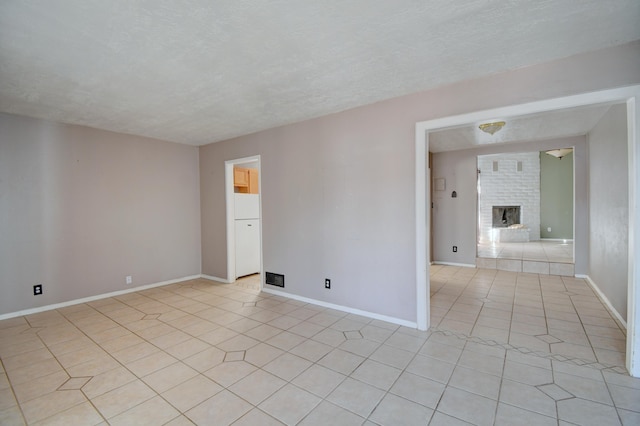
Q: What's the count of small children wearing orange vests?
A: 0